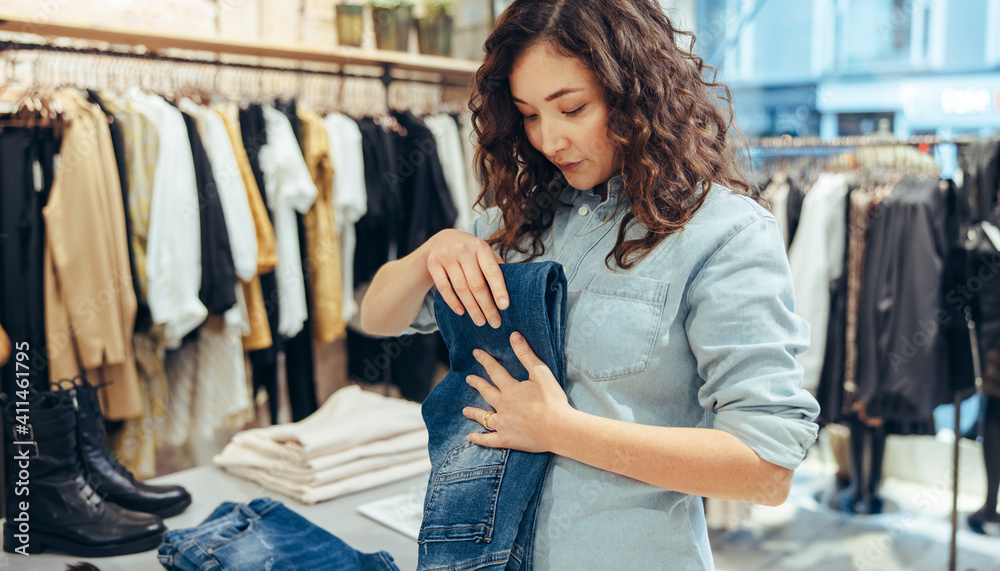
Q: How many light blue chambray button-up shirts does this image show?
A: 1